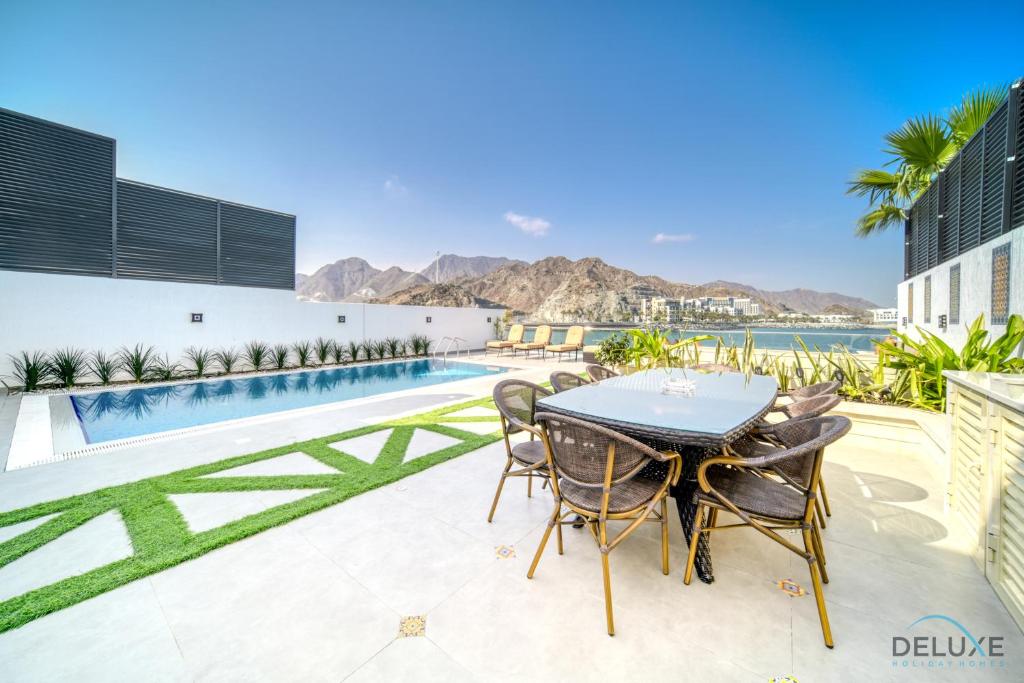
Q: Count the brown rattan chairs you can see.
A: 8